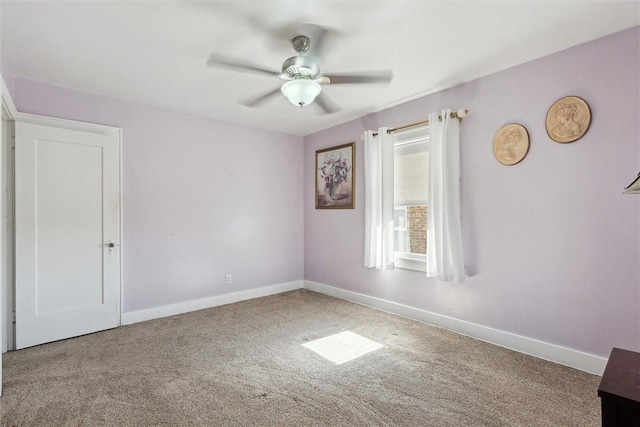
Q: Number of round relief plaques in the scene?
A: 2